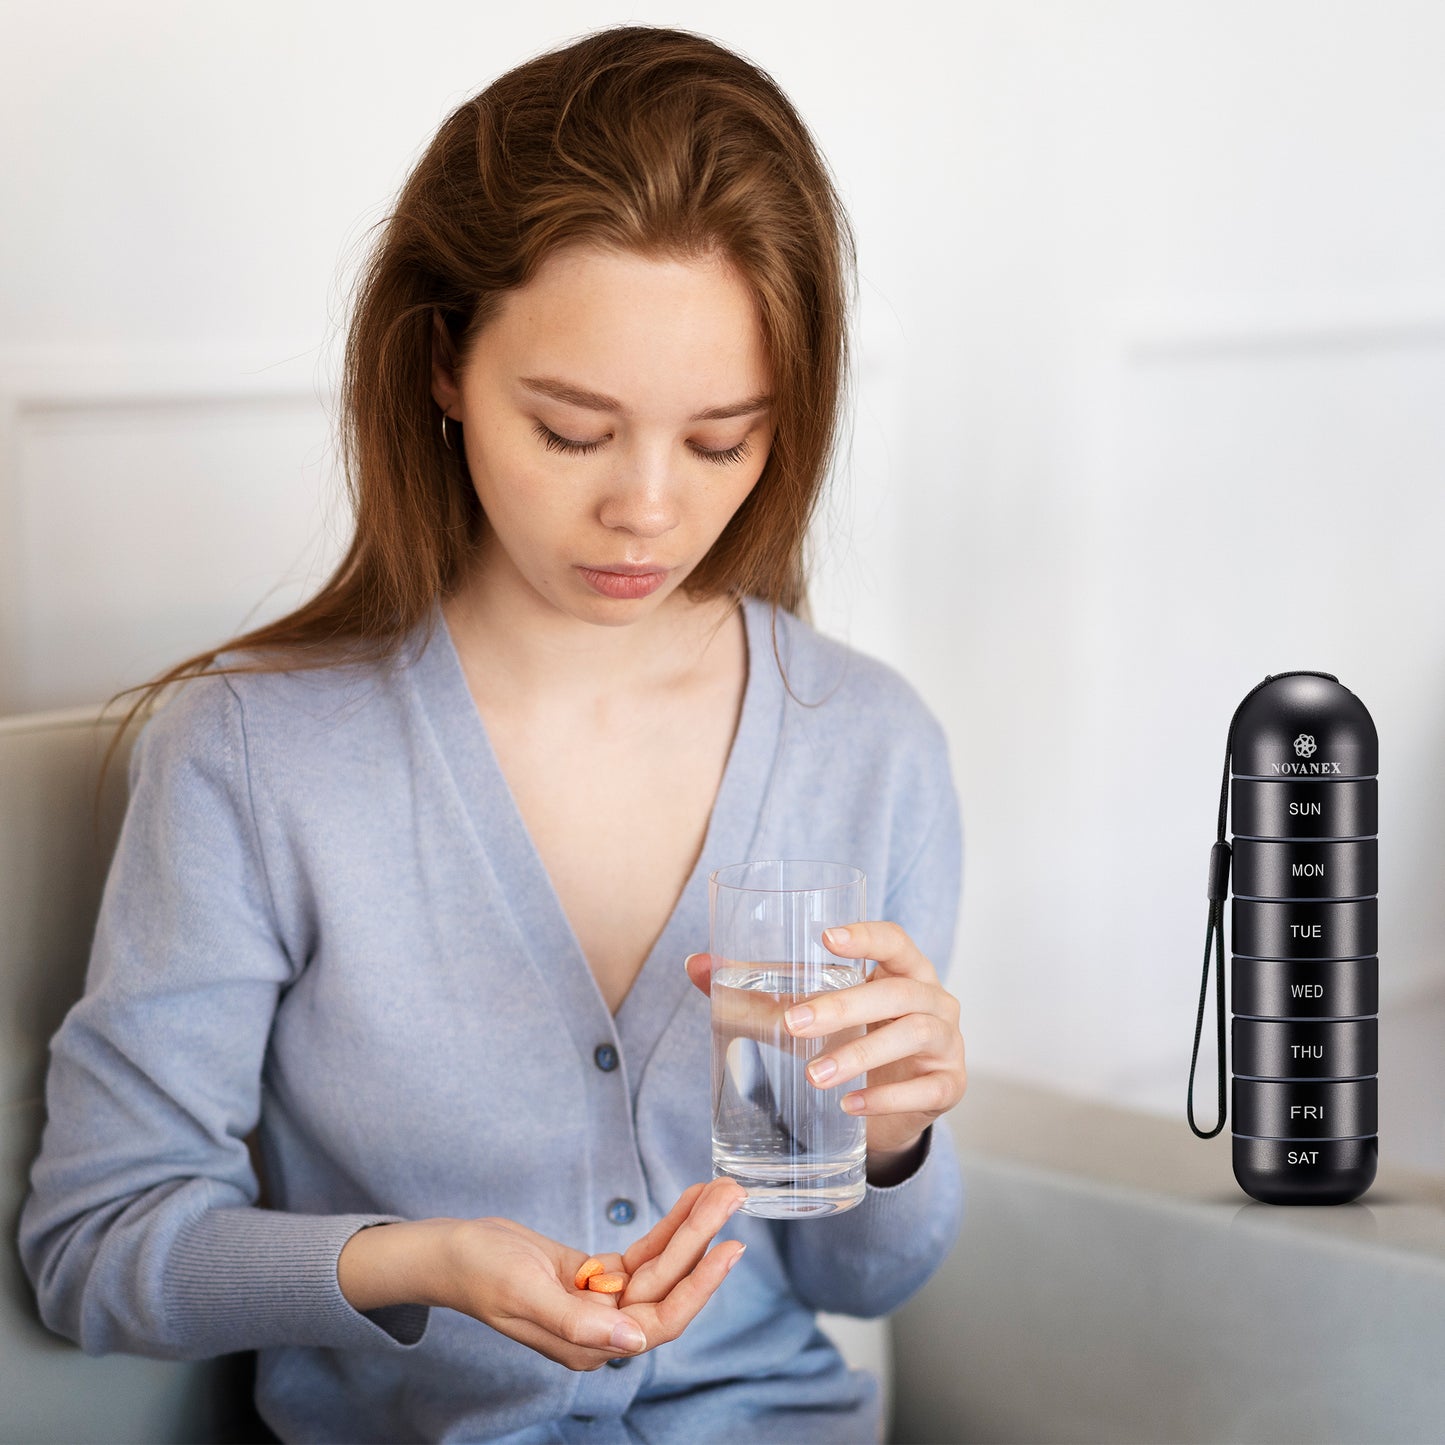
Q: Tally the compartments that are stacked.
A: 7